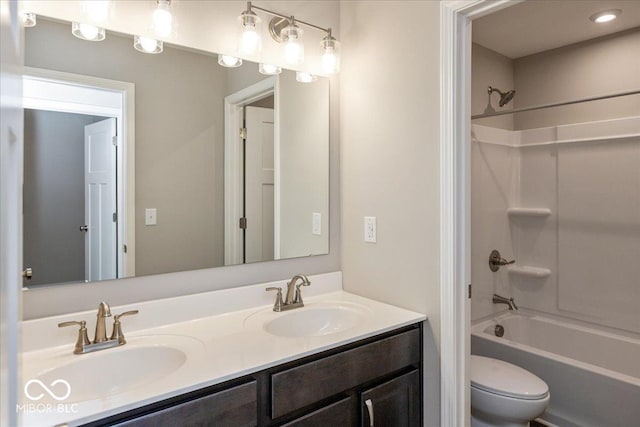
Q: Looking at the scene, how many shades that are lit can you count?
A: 5